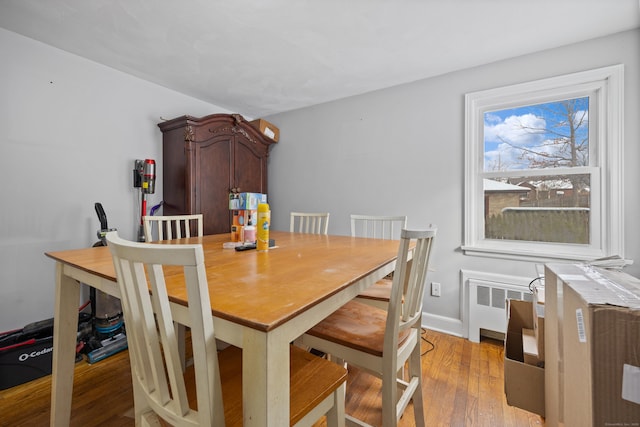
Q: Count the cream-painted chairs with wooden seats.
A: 5